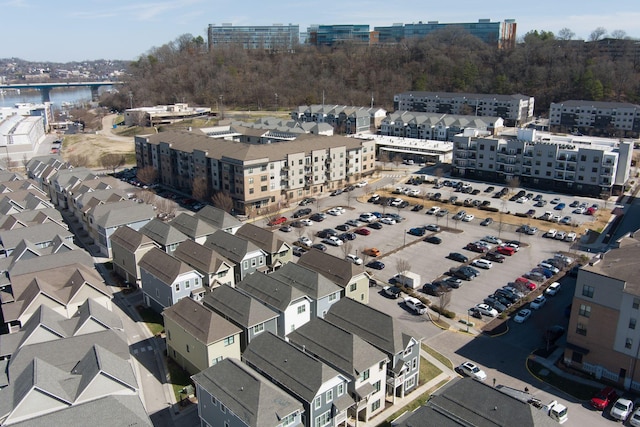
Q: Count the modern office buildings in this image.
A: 3